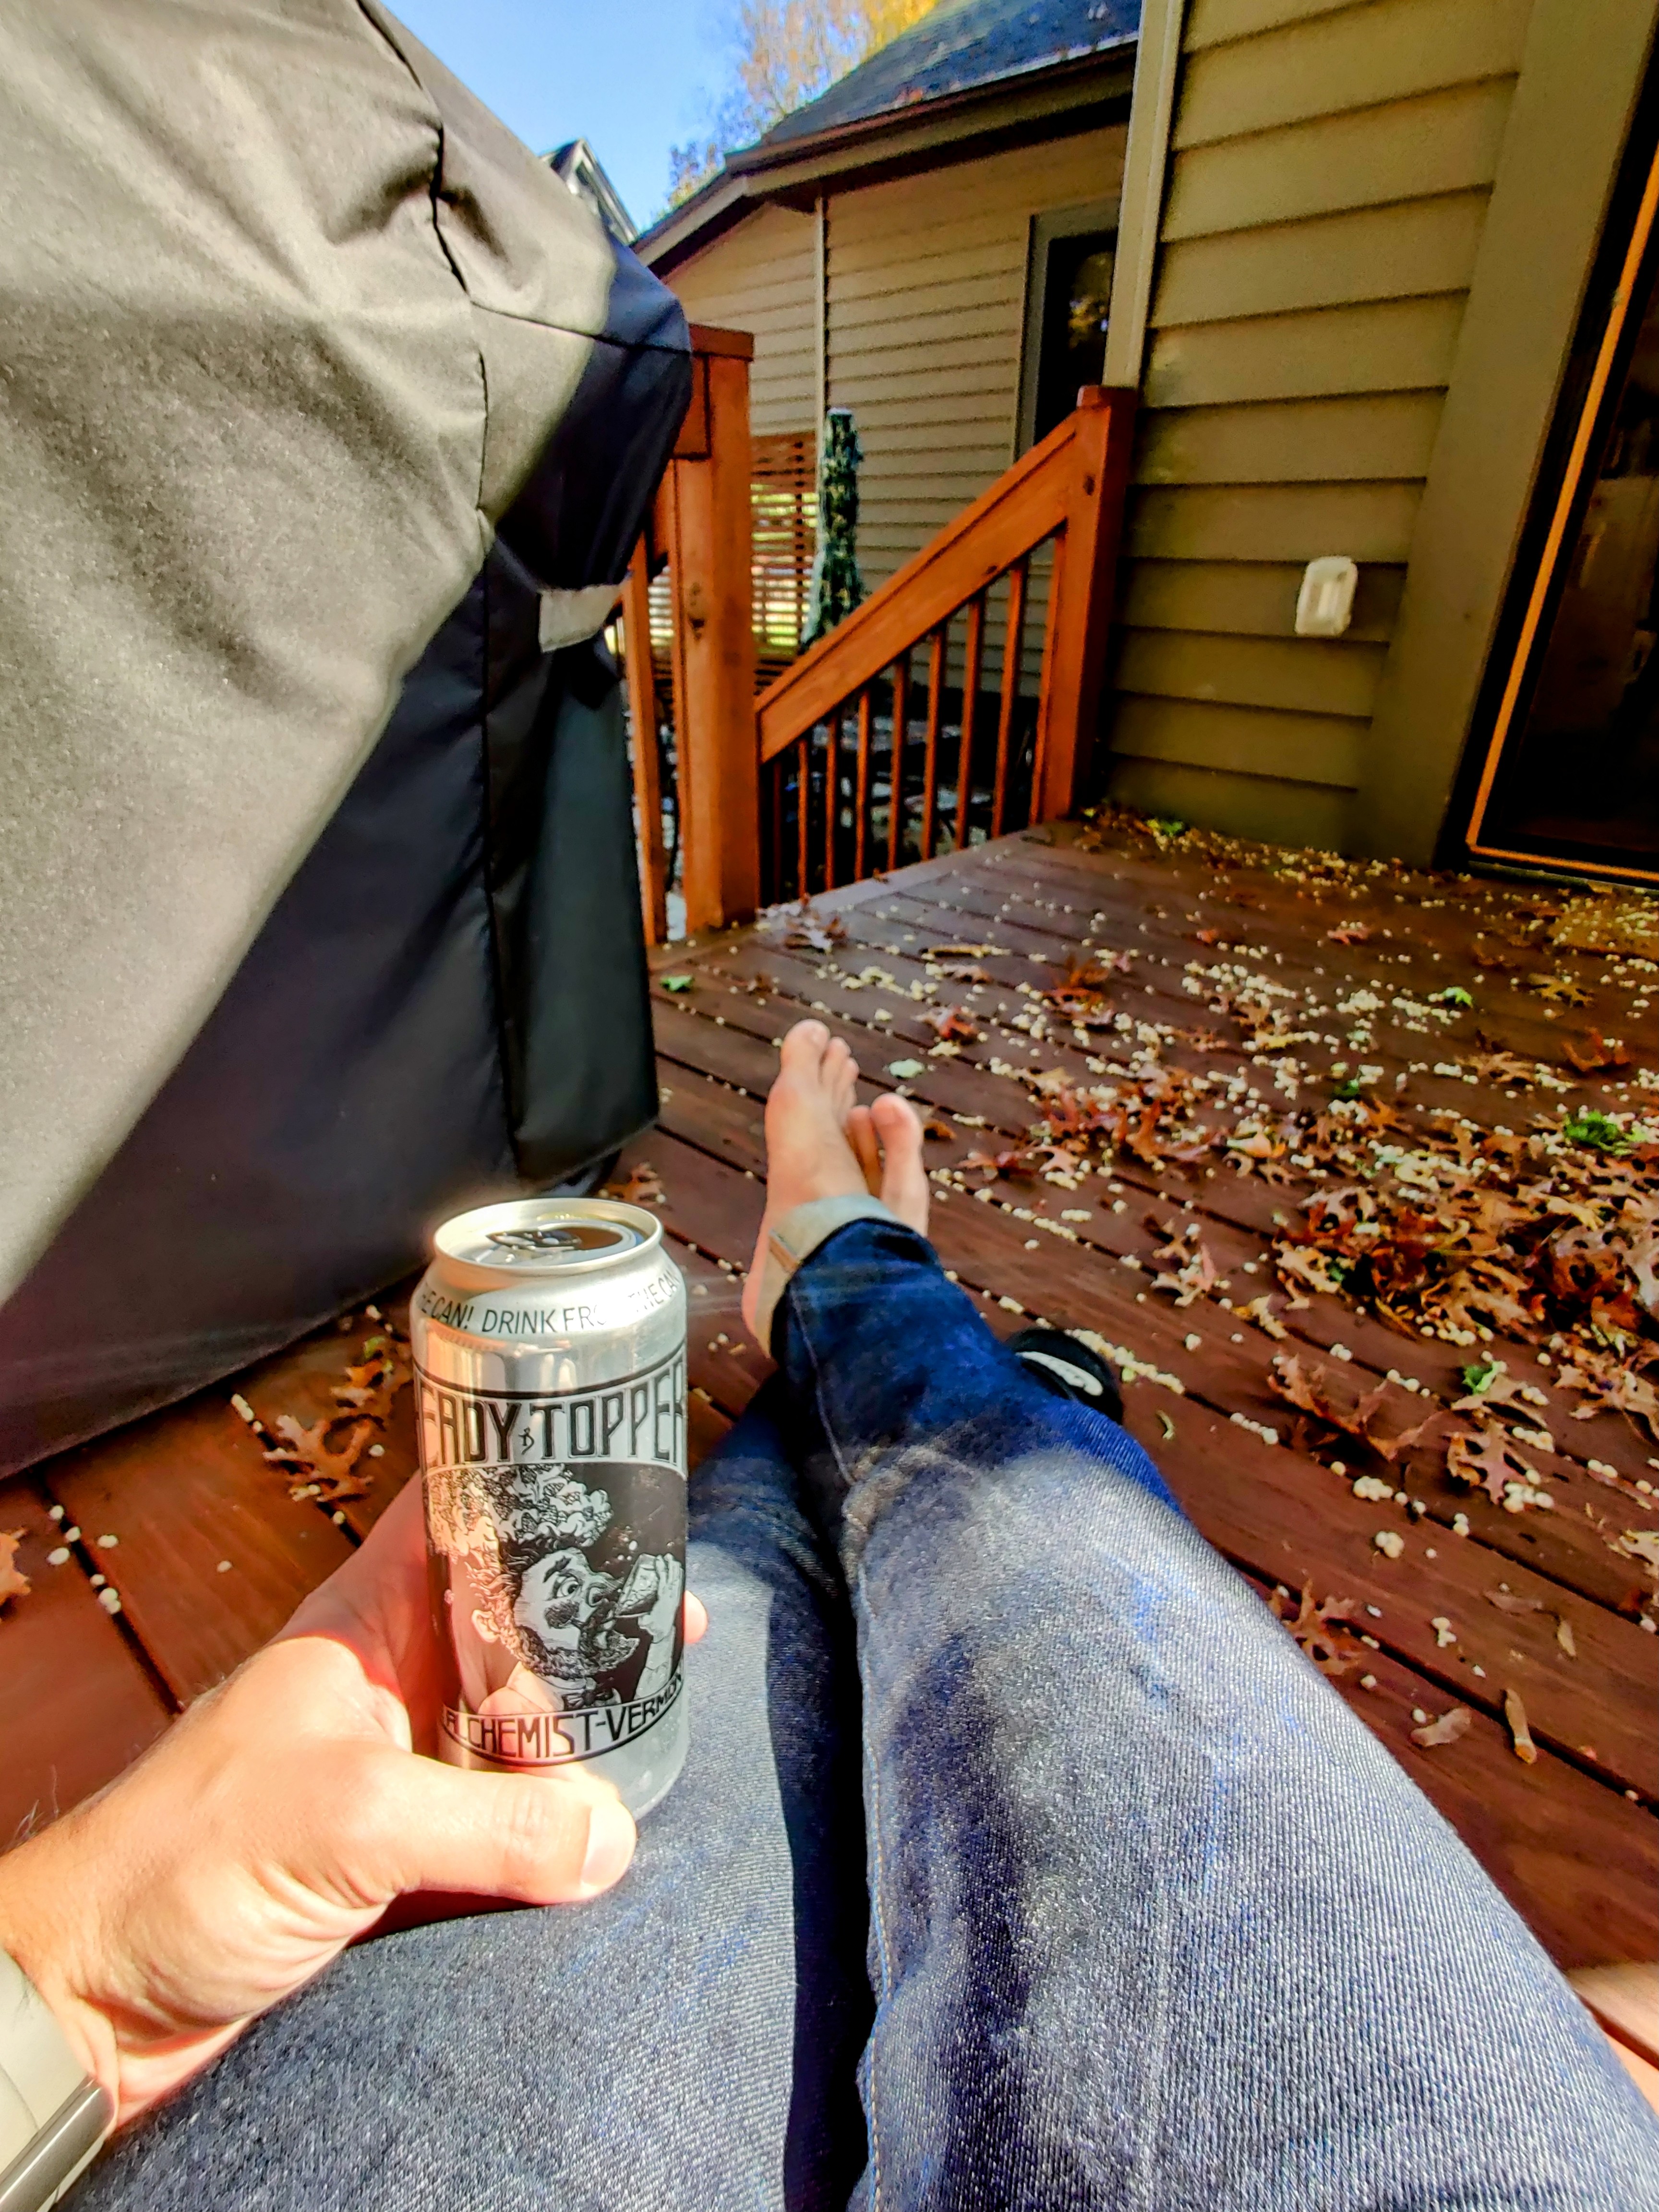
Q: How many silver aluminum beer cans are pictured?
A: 1